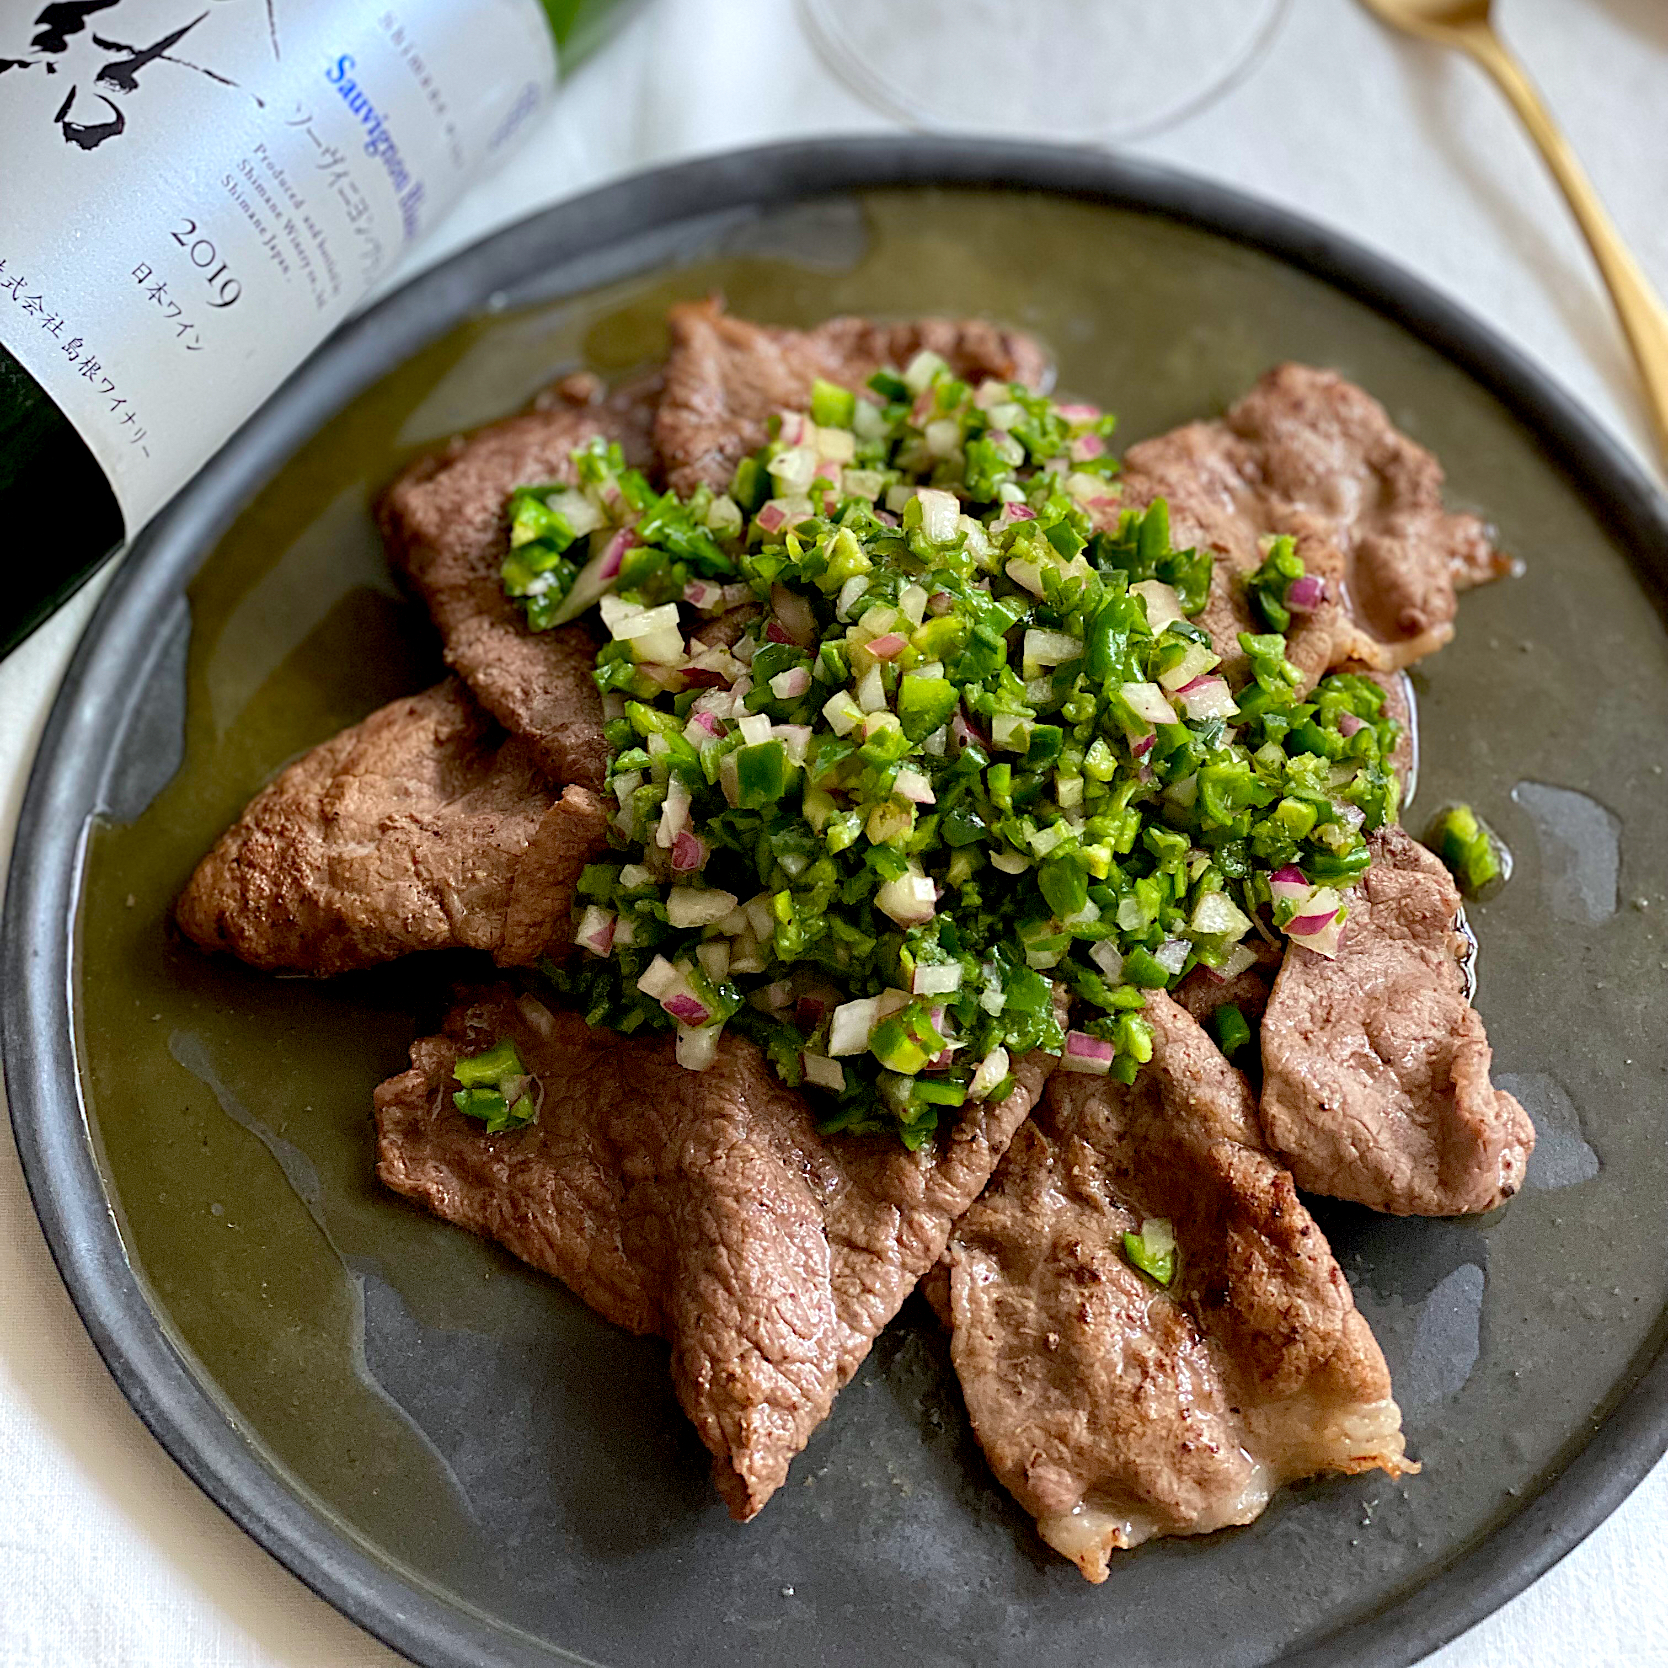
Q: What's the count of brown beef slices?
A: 7